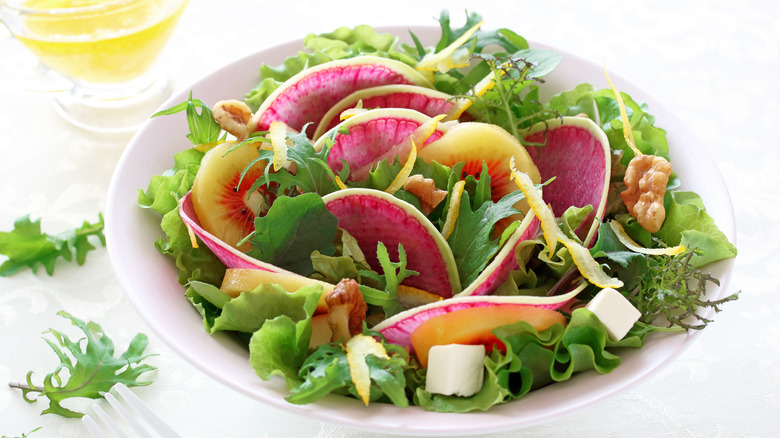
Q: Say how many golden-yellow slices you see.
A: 4